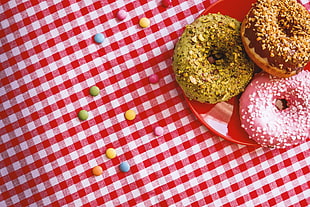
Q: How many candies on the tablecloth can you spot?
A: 12